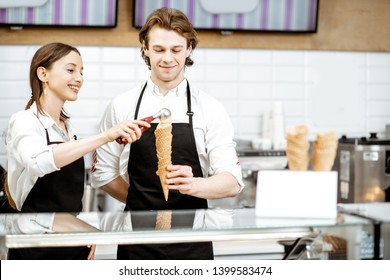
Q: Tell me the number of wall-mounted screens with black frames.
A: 2